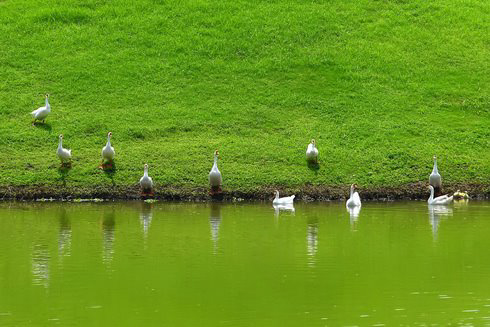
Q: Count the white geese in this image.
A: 10